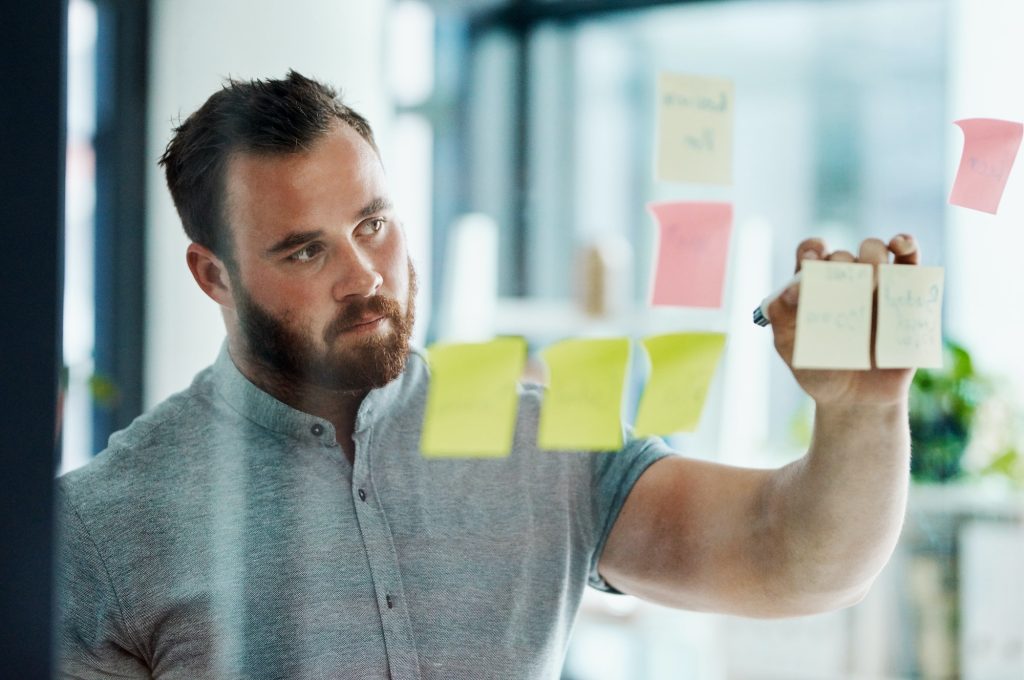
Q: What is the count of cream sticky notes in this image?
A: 3